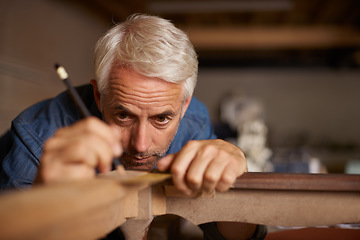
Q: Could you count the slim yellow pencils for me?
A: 0